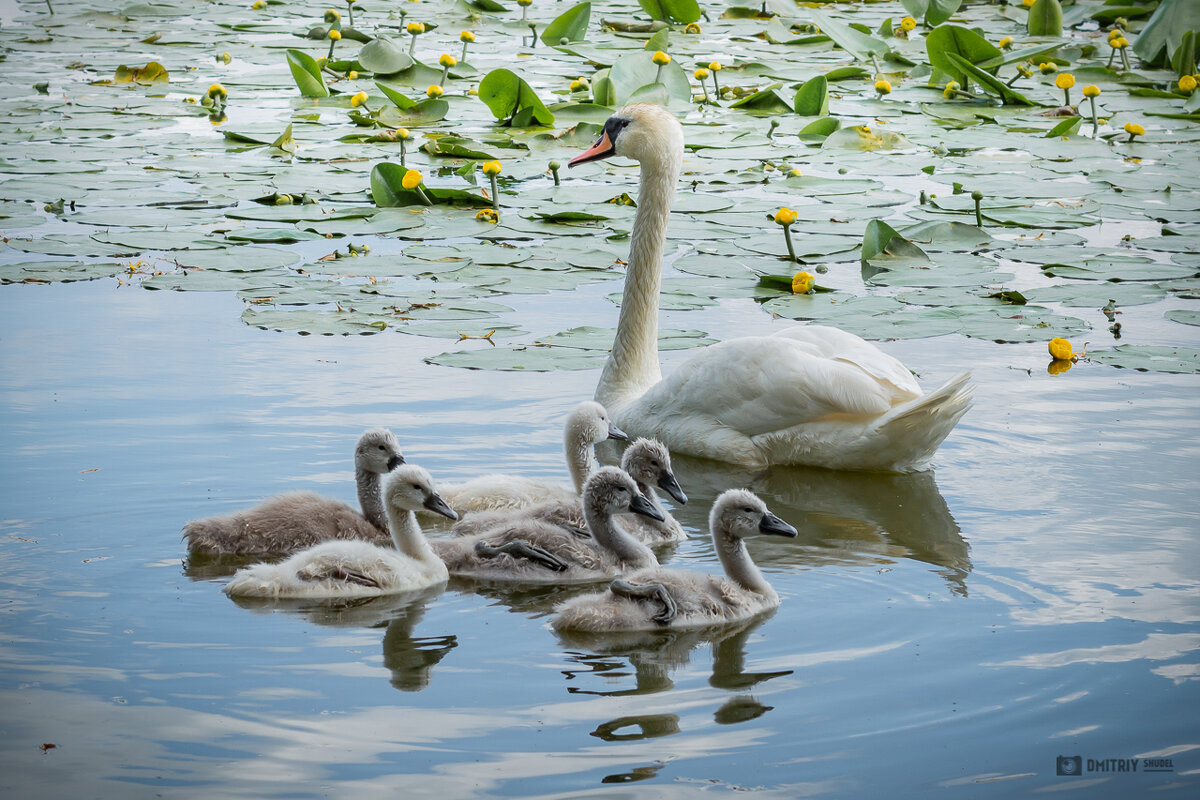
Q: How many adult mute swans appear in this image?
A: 1